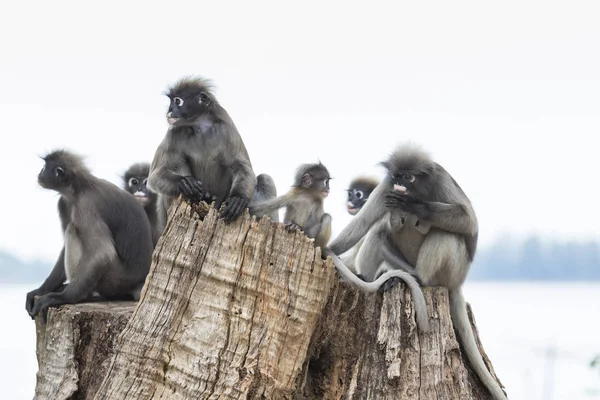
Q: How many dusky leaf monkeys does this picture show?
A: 6